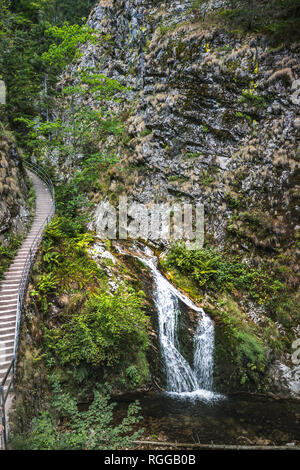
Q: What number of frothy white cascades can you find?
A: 2